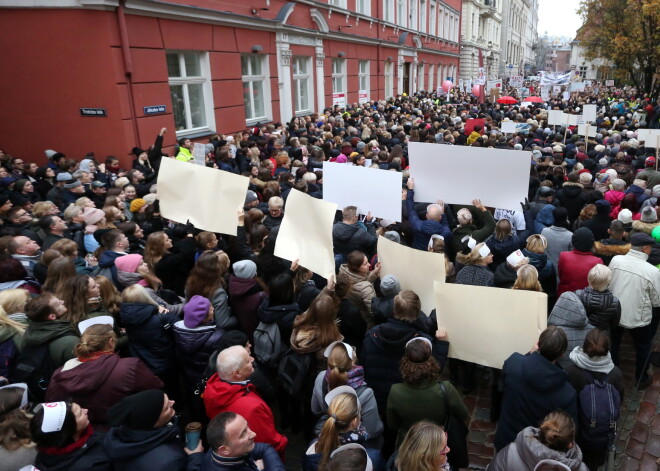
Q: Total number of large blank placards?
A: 6